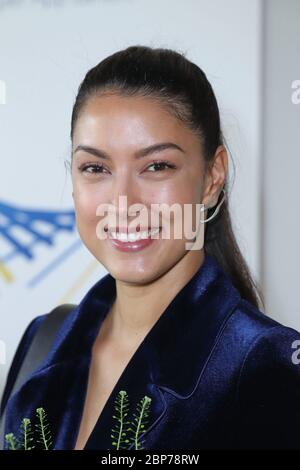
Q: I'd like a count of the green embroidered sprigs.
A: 5